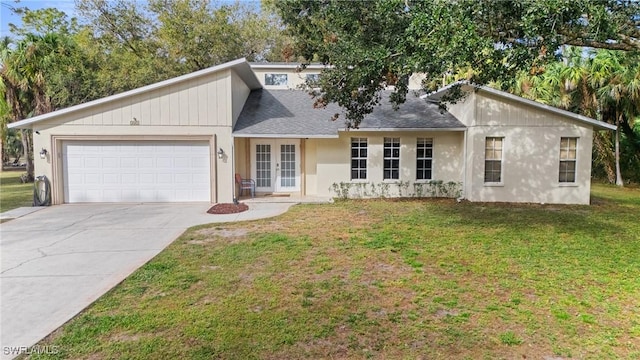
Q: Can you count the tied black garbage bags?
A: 0